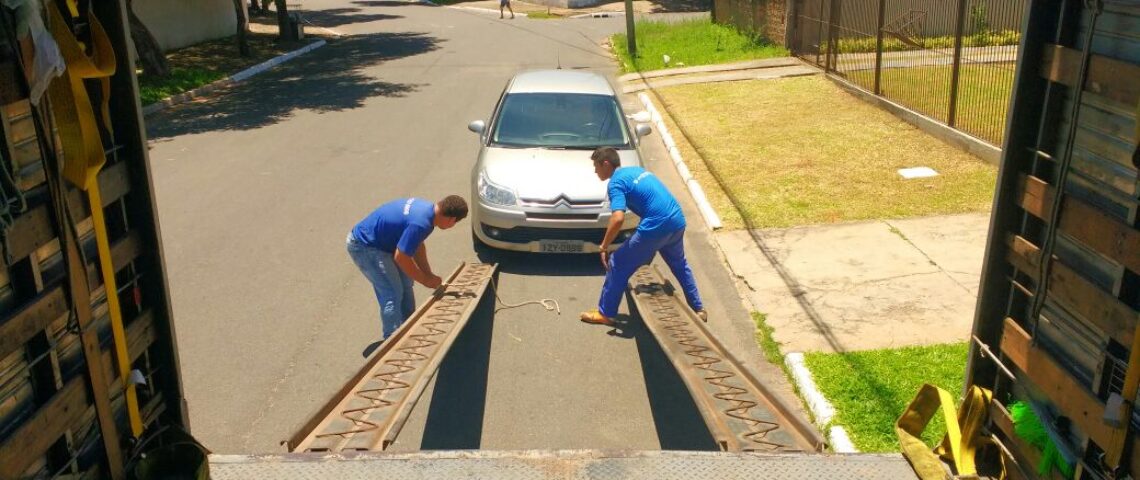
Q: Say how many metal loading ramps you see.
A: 2